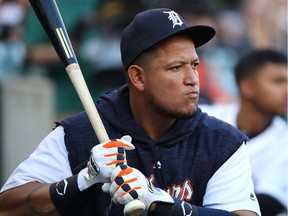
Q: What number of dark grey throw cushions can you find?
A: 0